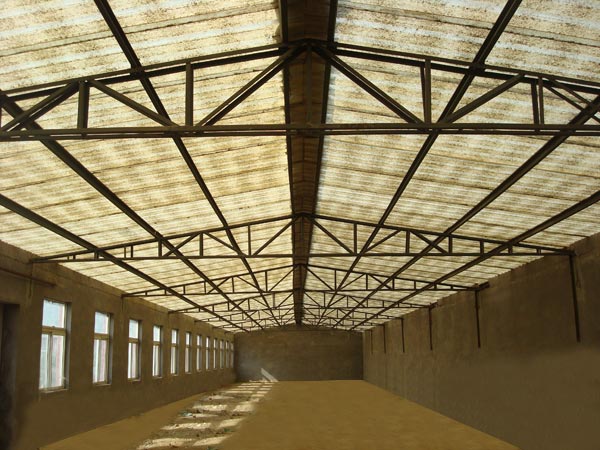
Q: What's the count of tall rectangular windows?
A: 12